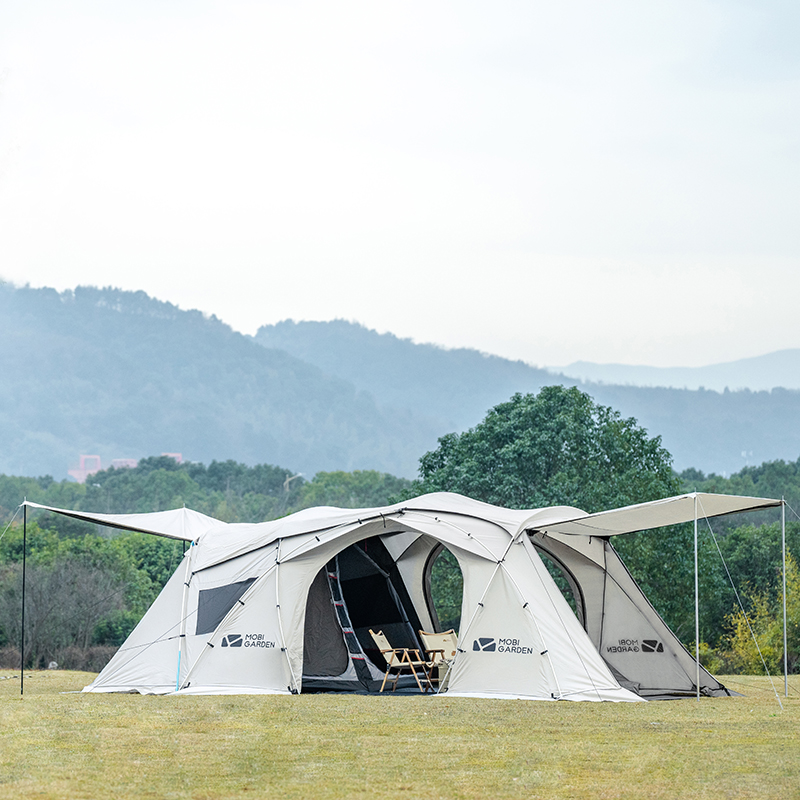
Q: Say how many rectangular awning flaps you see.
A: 2